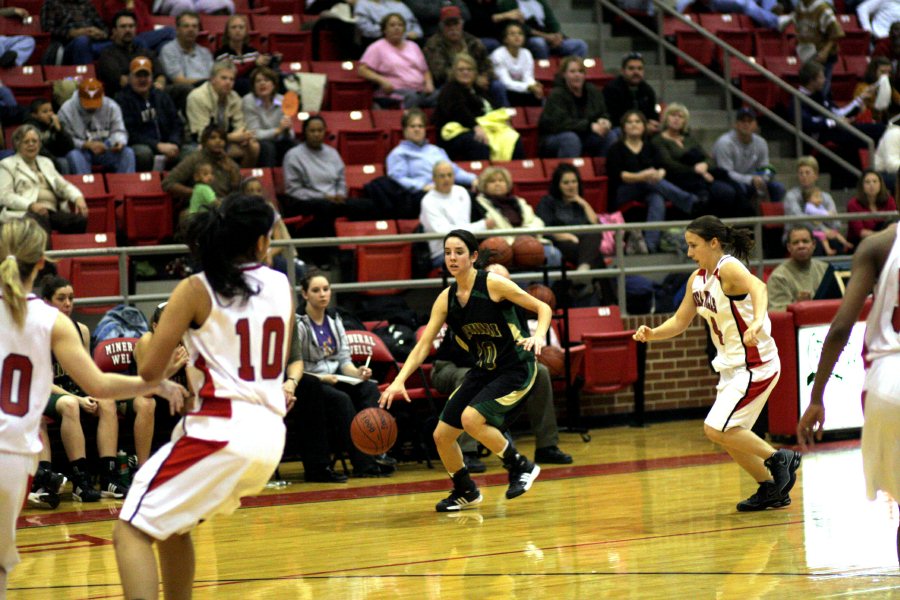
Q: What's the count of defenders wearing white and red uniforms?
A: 4